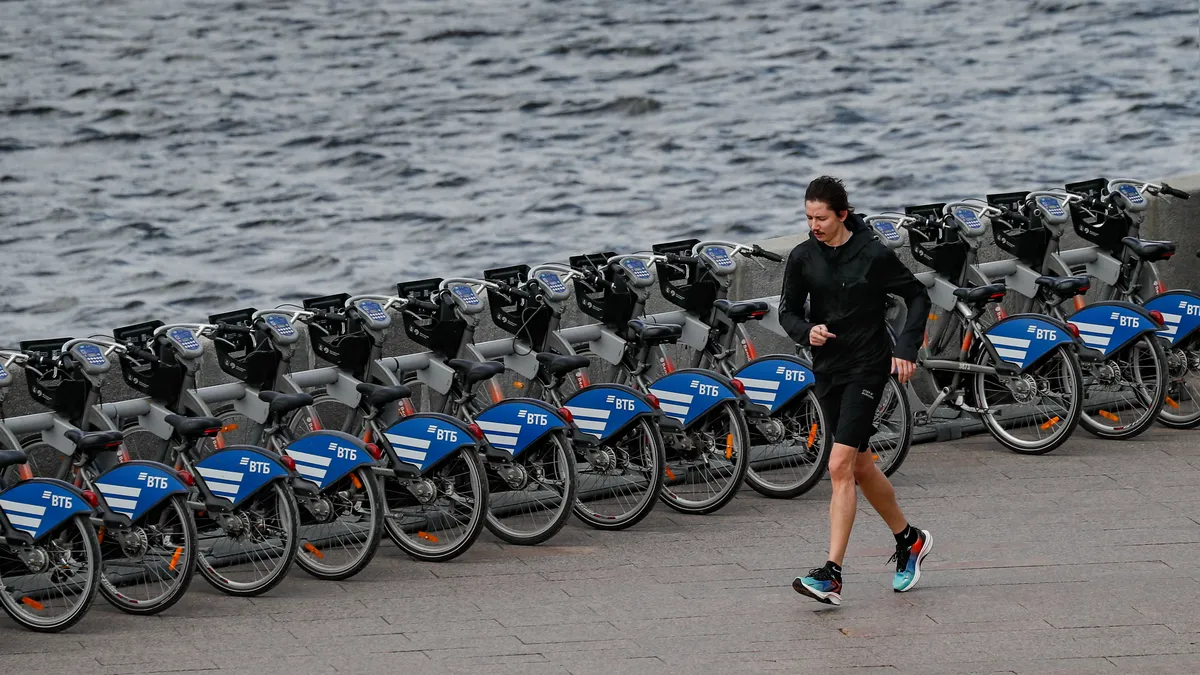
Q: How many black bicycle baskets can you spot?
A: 11